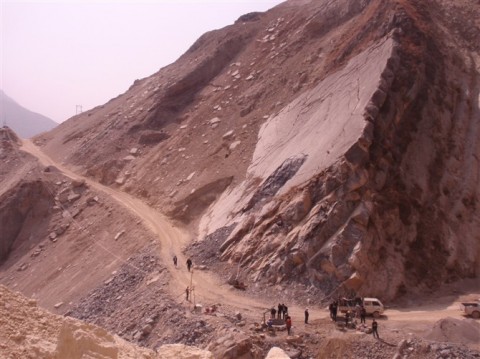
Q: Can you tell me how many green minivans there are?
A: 0